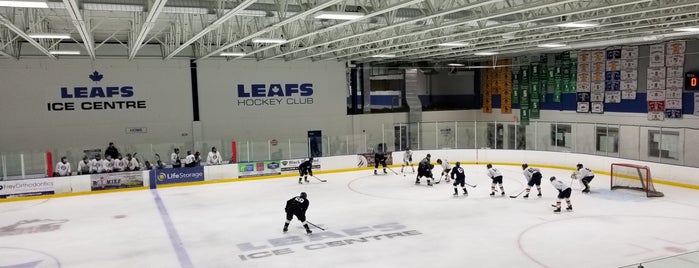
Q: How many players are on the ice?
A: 11